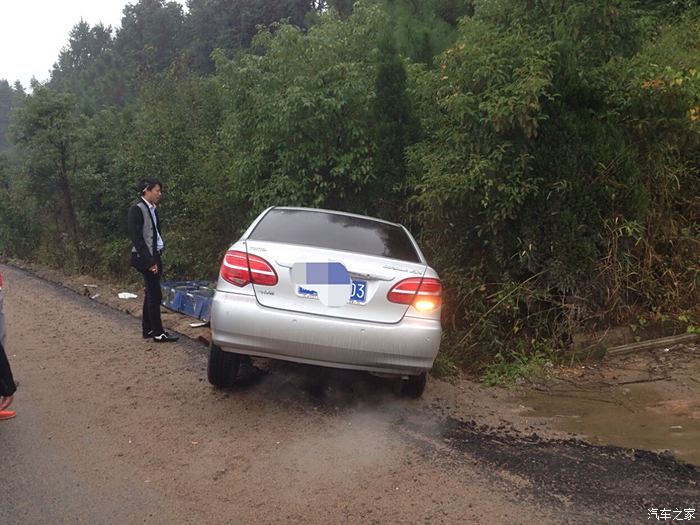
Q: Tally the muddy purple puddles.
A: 0